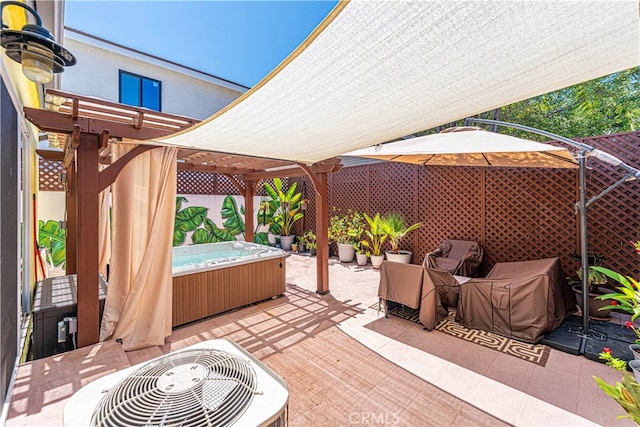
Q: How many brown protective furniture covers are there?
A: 3